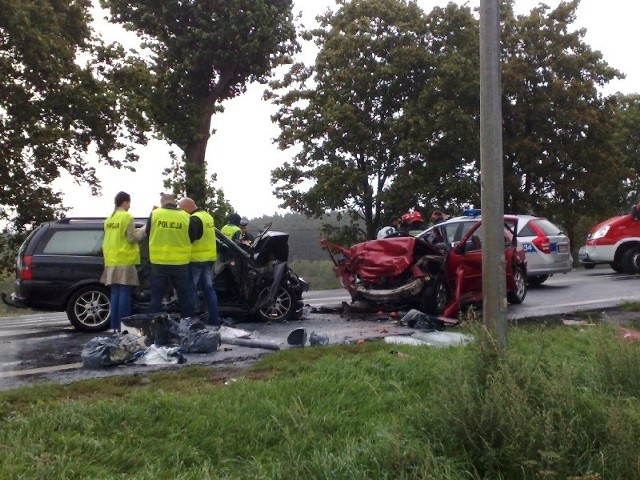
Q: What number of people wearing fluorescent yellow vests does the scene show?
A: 4